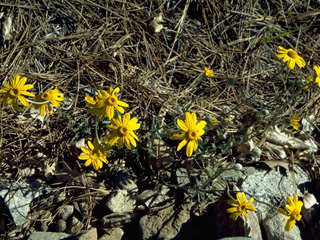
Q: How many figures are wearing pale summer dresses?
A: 0